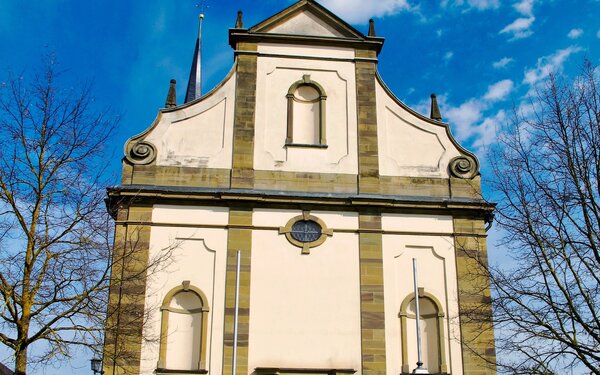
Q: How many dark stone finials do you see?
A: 4